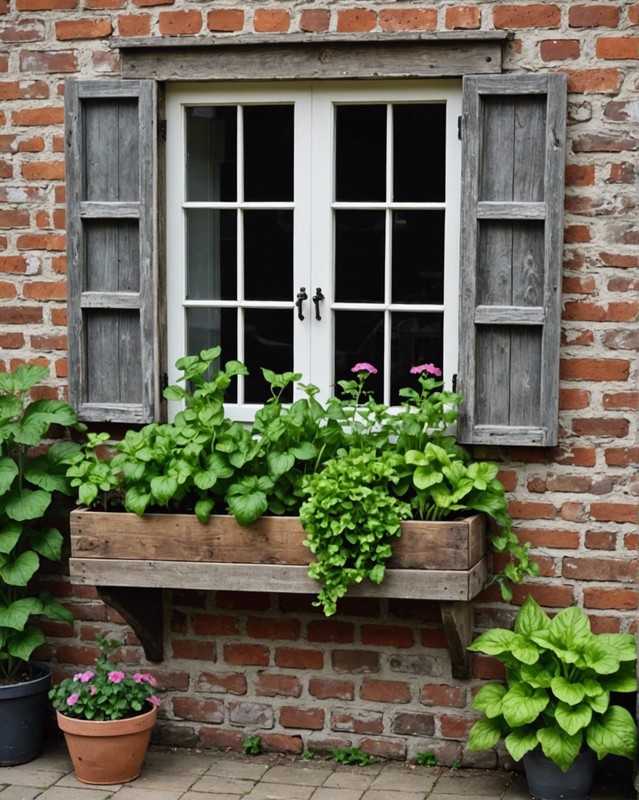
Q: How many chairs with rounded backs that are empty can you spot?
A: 0